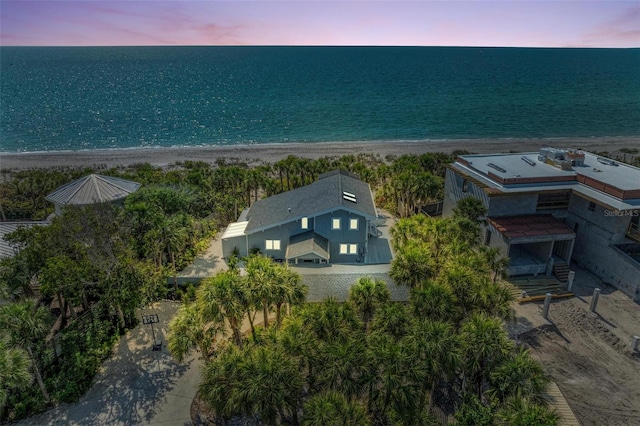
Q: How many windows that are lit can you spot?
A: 7